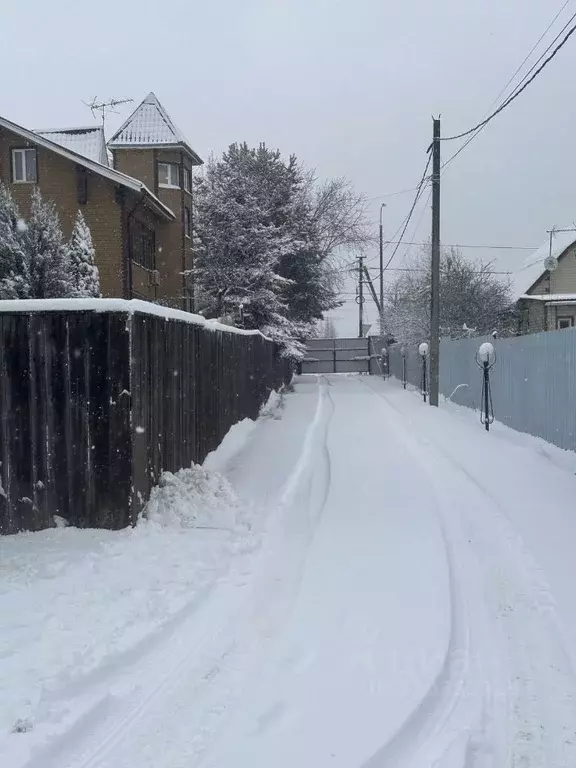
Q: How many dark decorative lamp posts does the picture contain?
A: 4